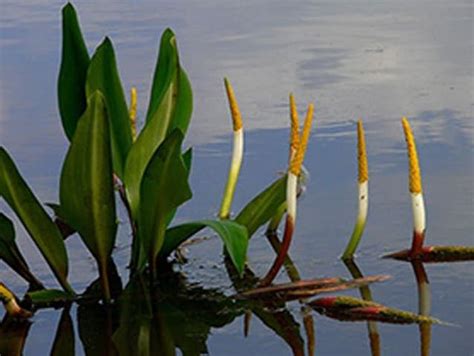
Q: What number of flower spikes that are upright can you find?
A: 6